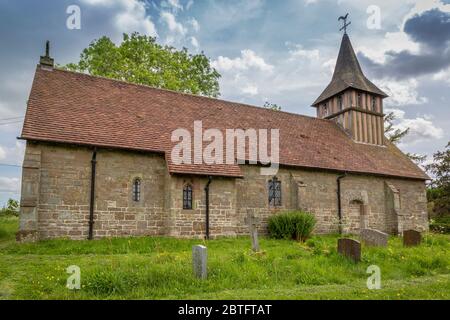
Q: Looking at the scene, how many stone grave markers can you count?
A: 5